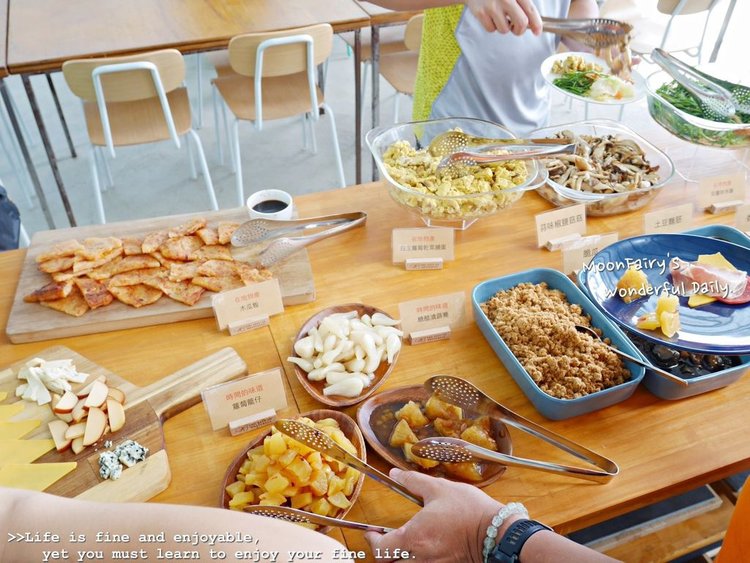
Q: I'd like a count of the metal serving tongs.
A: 6